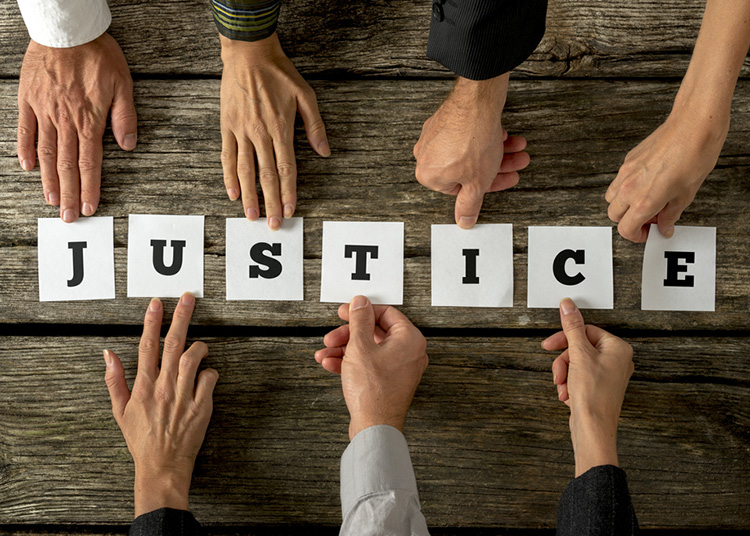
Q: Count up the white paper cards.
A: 7